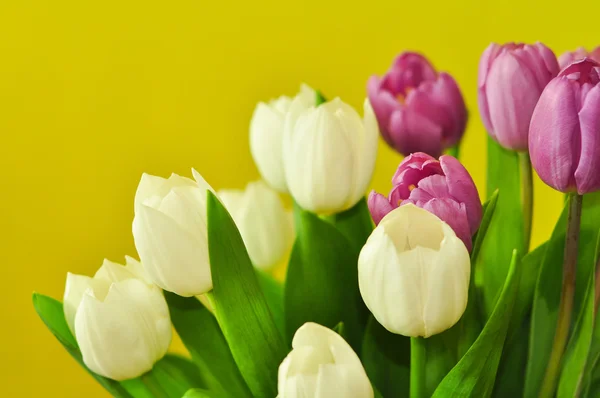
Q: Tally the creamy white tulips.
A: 7